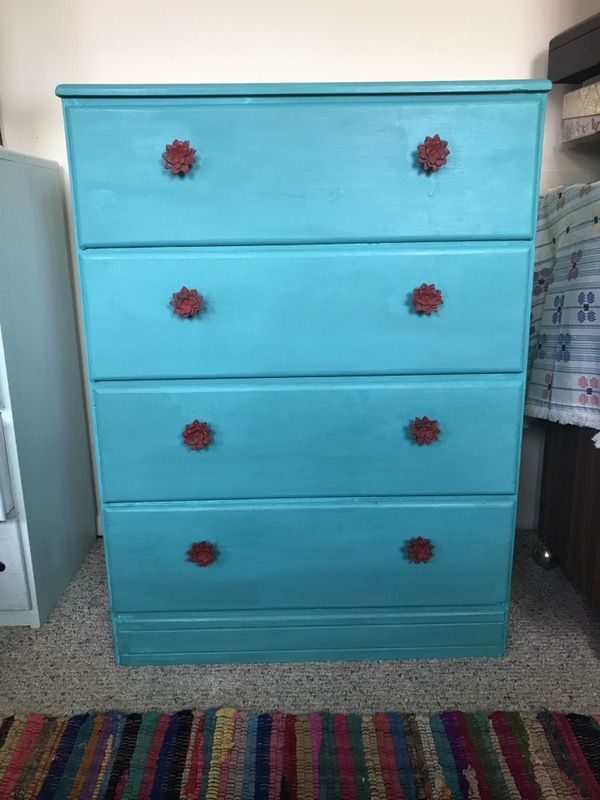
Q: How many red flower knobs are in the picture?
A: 8